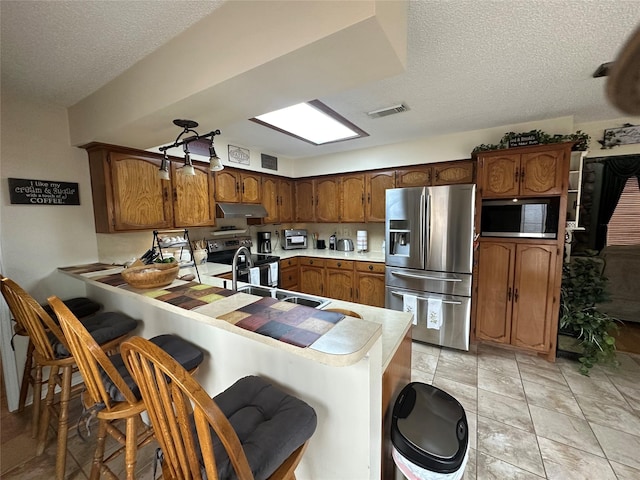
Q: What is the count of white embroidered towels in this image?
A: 2